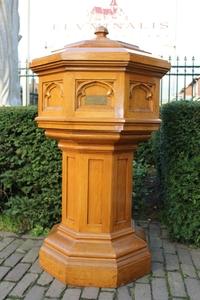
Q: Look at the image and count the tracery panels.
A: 3